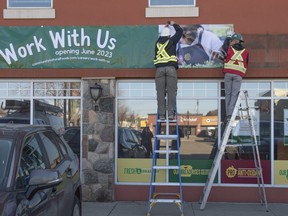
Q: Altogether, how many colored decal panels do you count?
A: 4